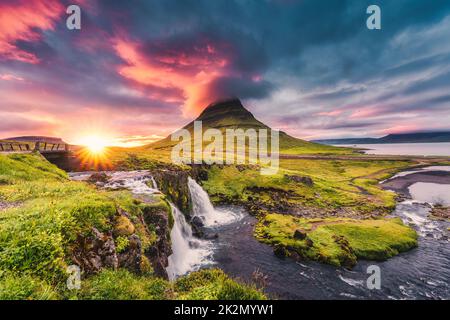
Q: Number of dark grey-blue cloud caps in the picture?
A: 1